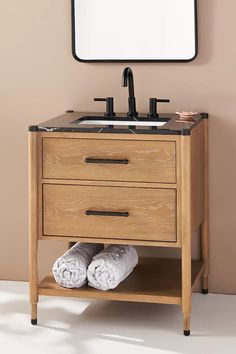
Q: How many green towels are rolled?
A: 0